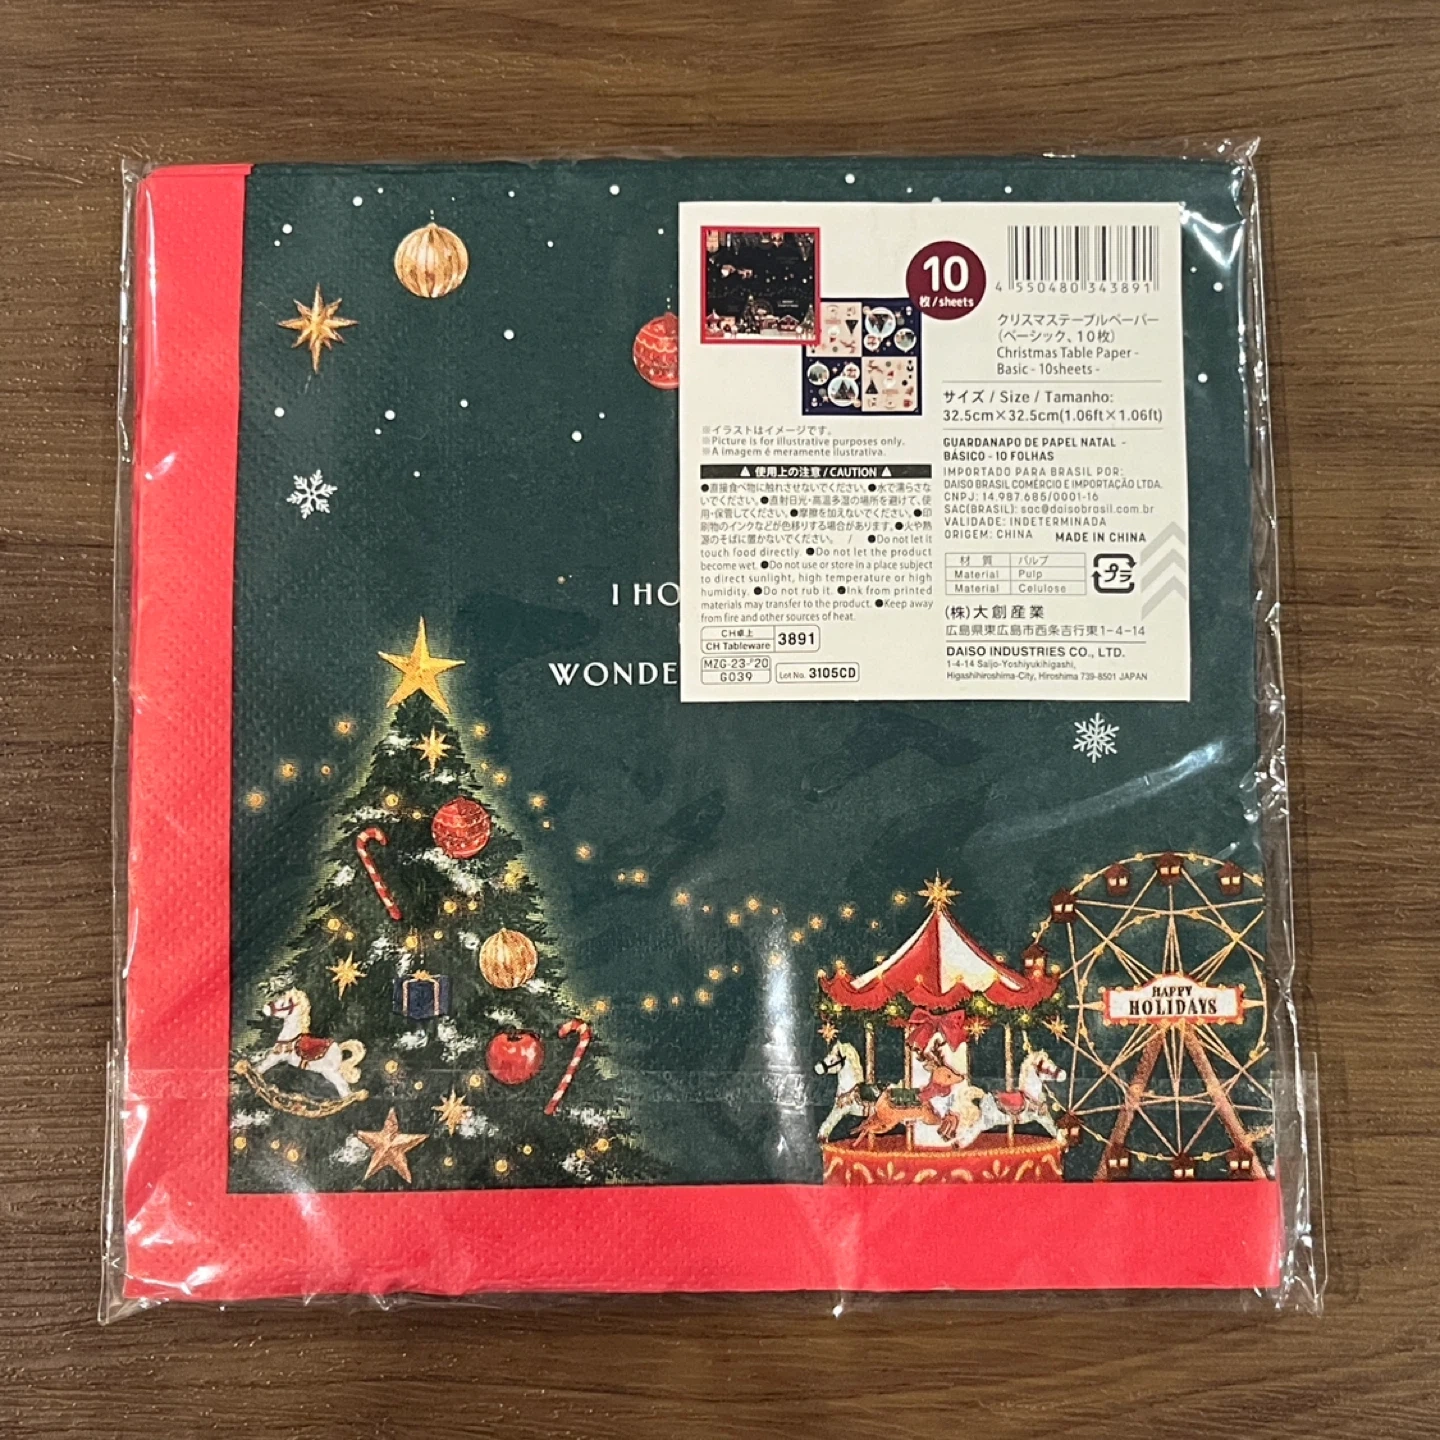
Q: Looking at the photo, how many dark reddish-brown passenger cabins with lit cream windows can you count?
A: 9